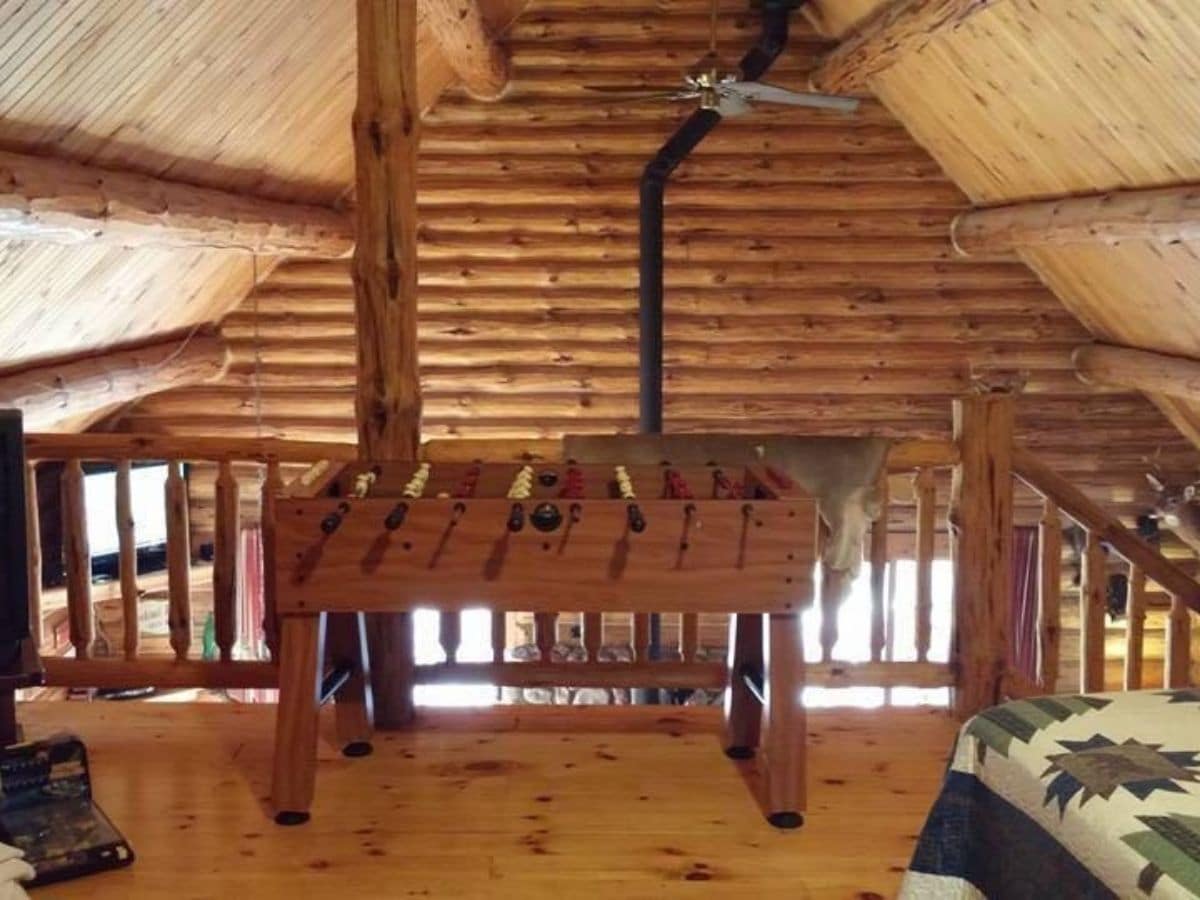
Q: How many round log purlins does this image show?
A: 6